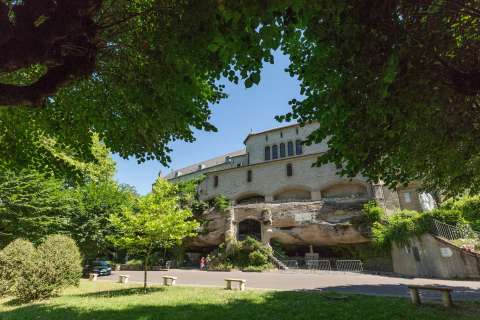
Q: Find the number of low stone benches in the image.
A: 5